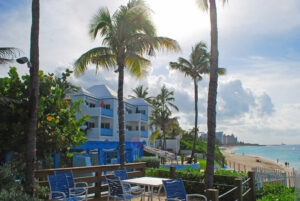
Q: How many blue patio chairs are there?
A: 5